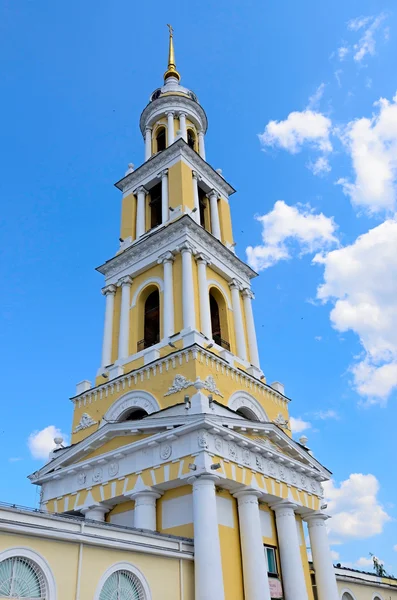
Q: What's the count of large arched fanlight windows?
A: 2